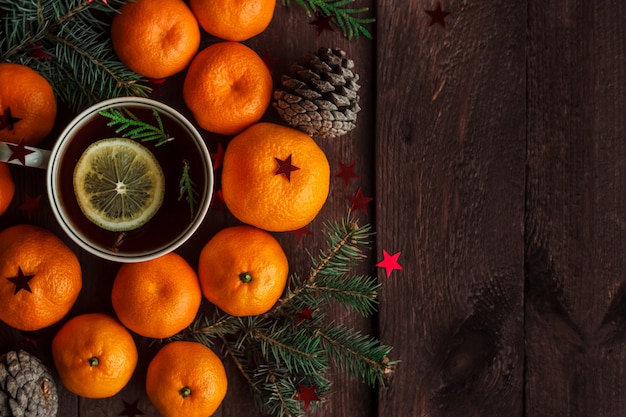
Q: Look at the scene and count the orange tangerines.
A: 11